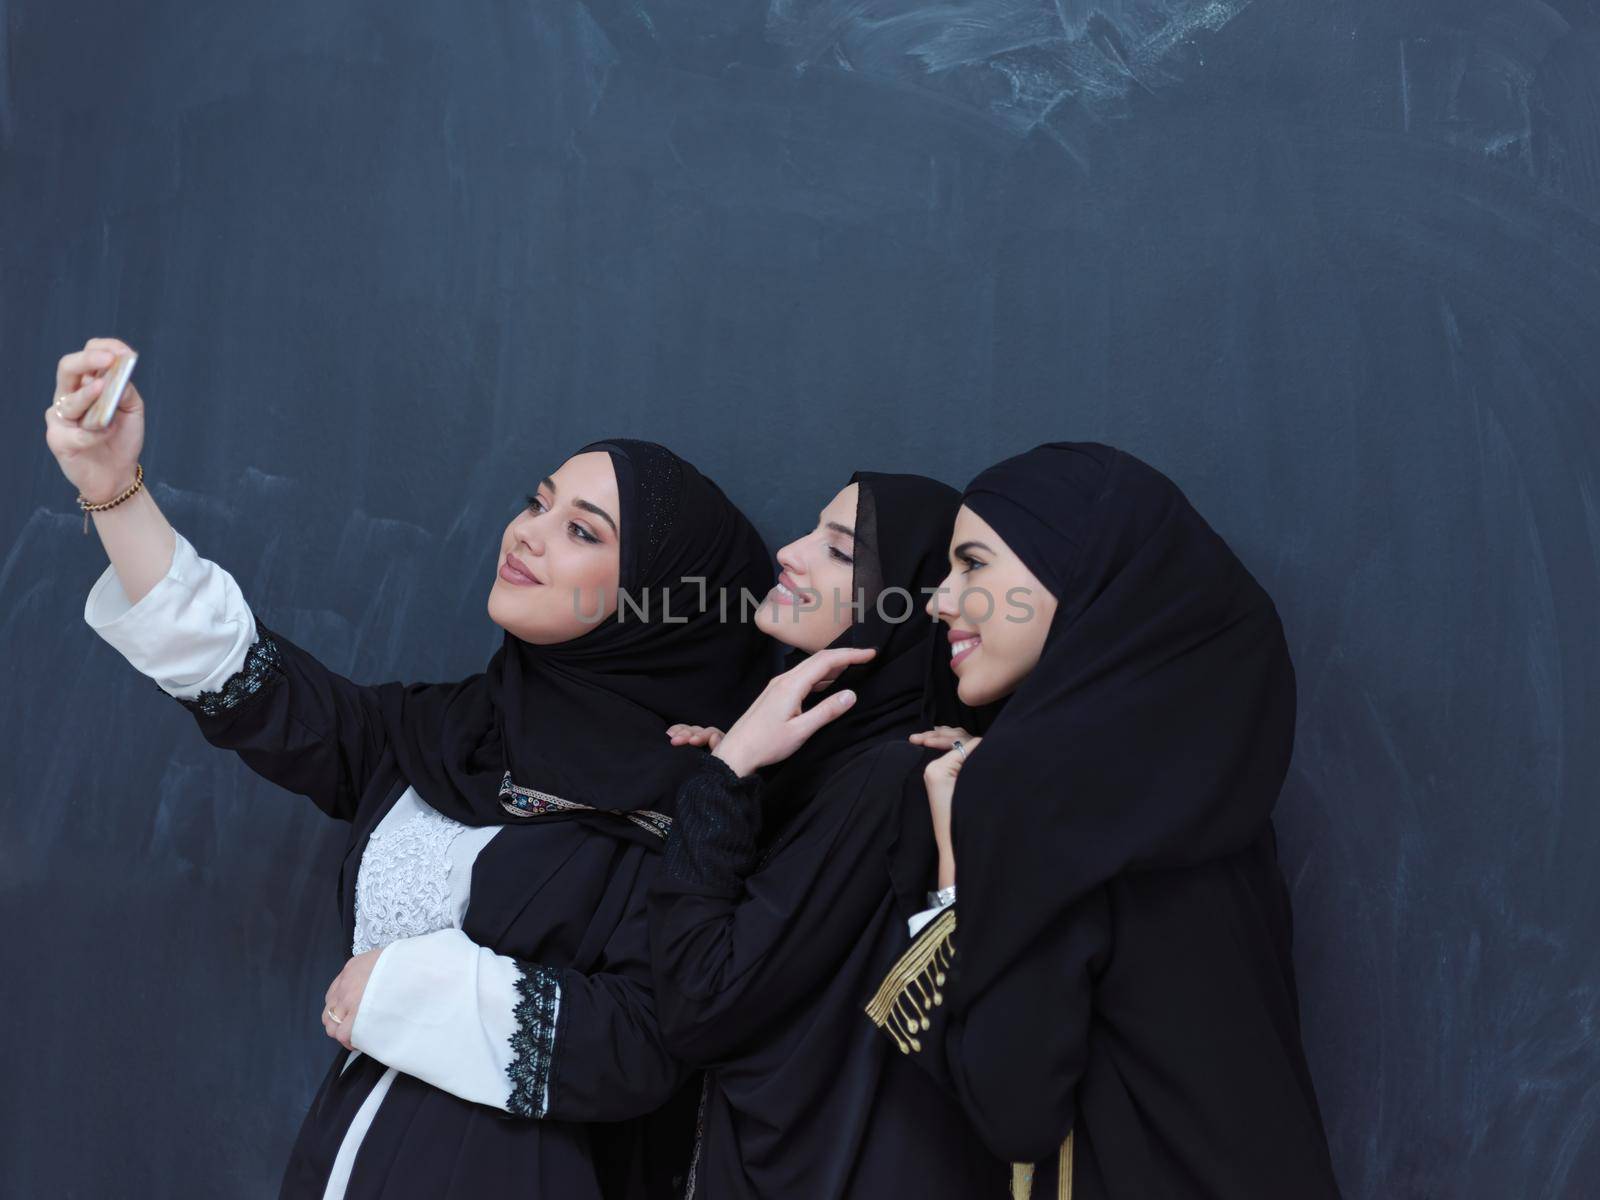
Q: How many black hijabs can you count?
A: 3